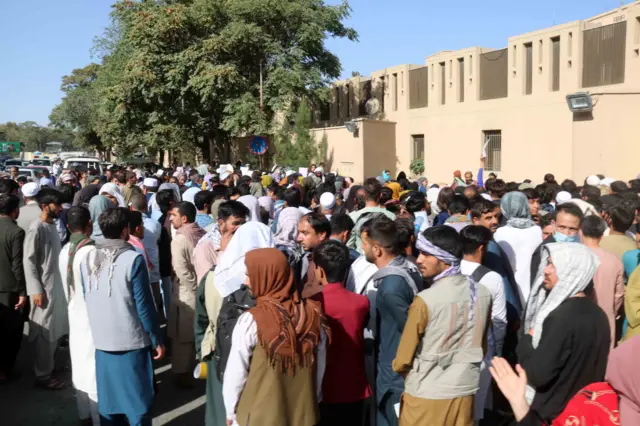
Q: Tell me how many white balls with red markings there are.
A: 0